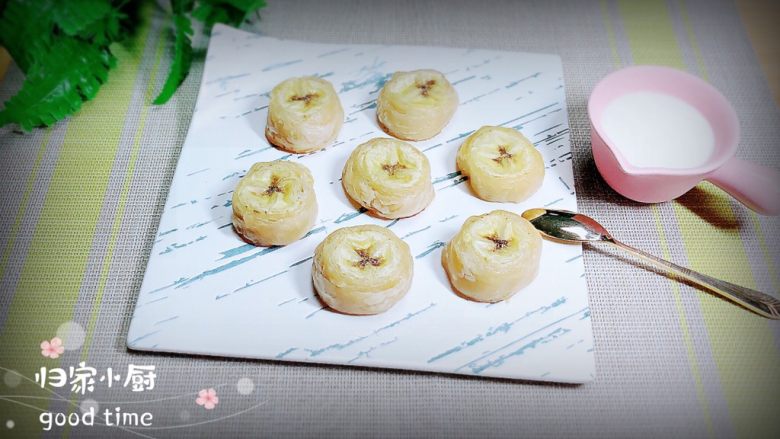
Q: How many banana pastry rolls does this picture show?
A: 7